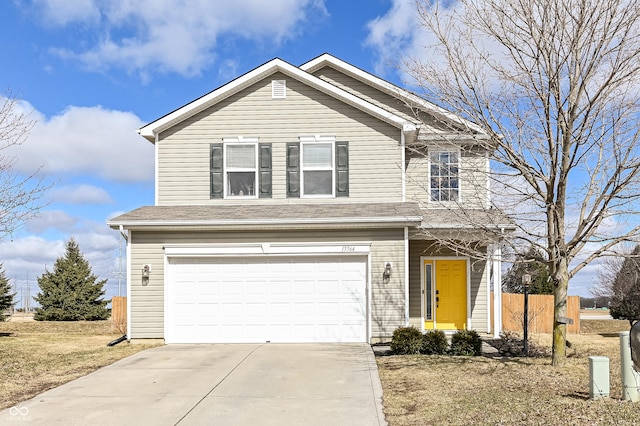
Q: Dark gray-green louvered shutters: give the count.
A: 4